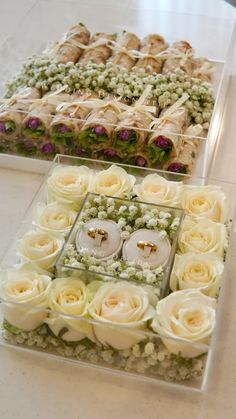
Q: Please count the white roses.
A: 12